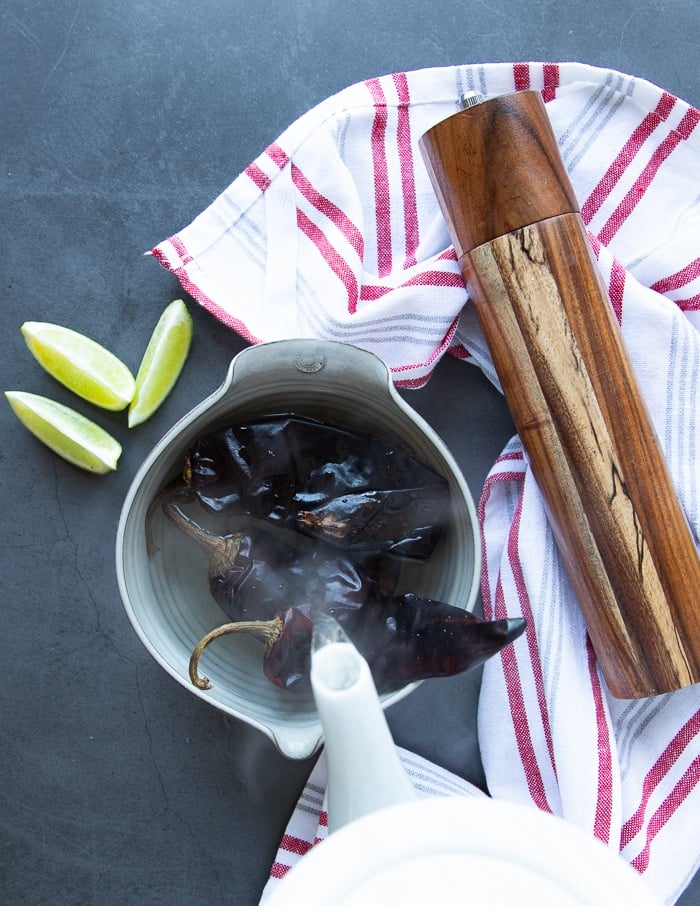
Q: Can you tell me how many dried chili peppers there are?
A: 3